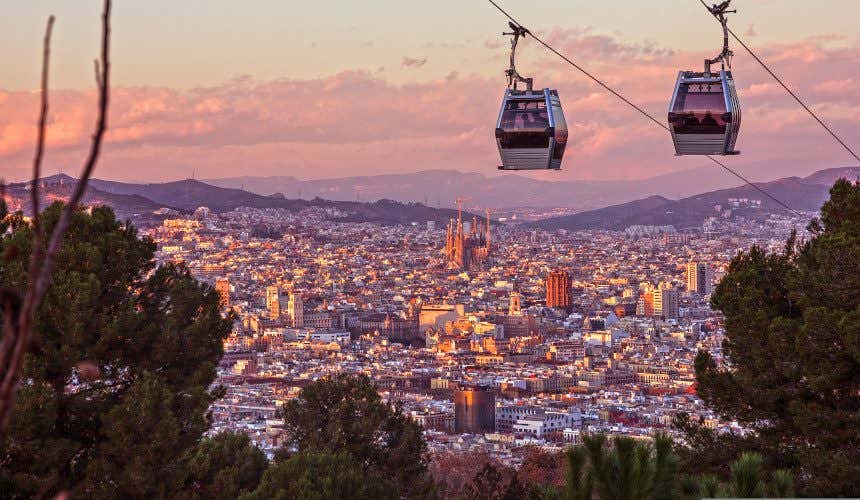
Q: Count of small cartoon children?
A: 0